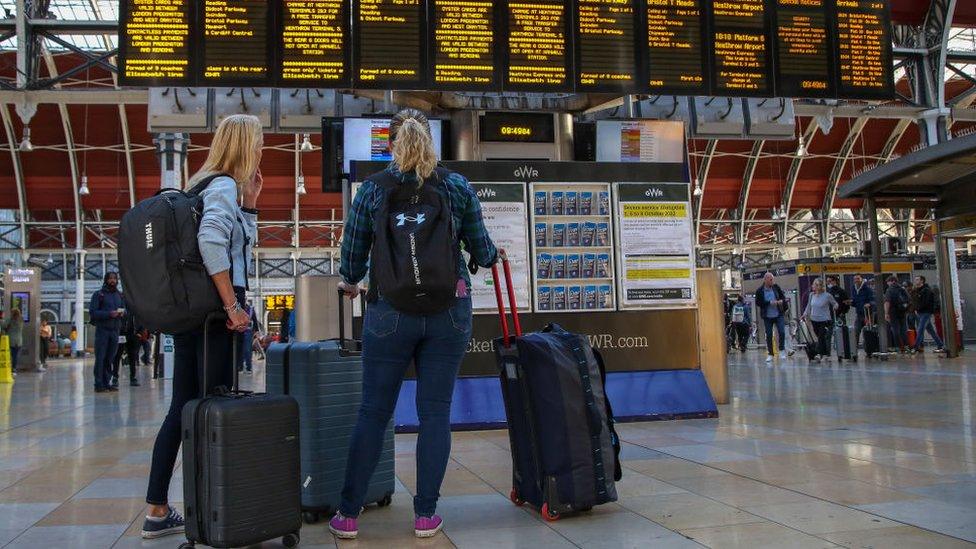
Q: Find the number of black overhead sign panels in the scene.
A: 11